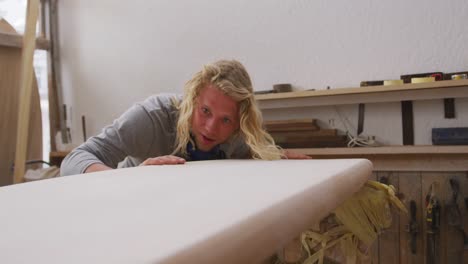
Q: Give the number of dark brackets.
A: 3